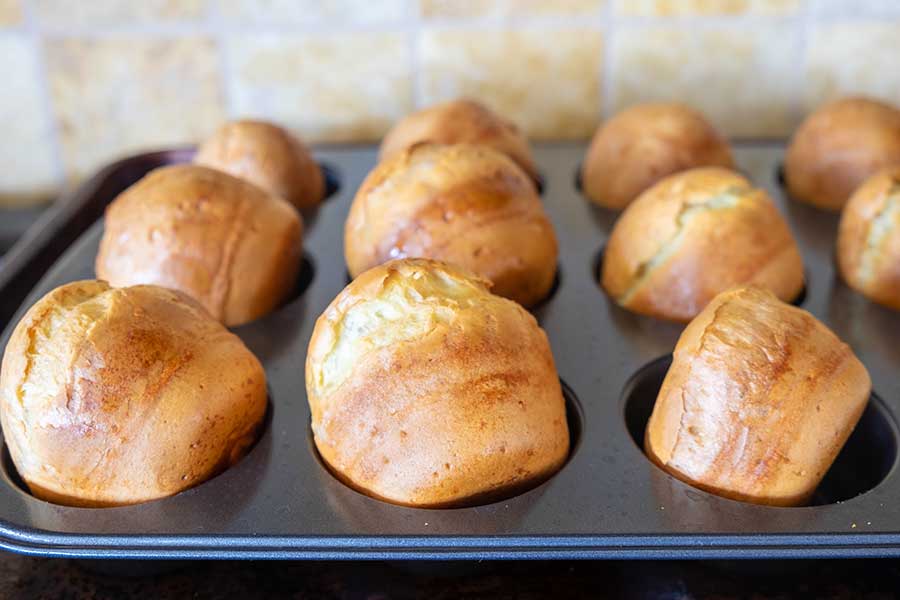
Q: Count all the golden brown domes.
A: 11